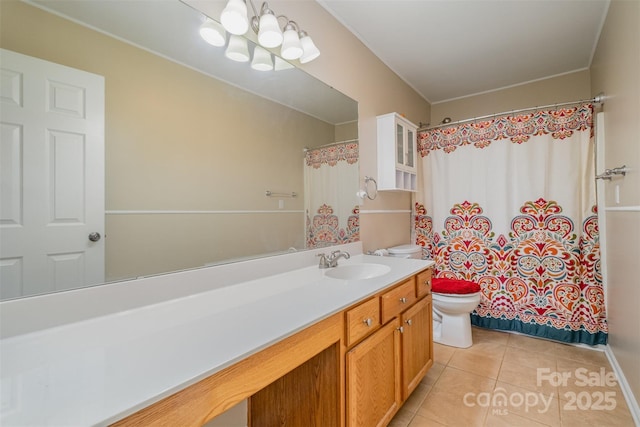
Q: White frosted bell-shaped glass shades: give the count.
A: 4